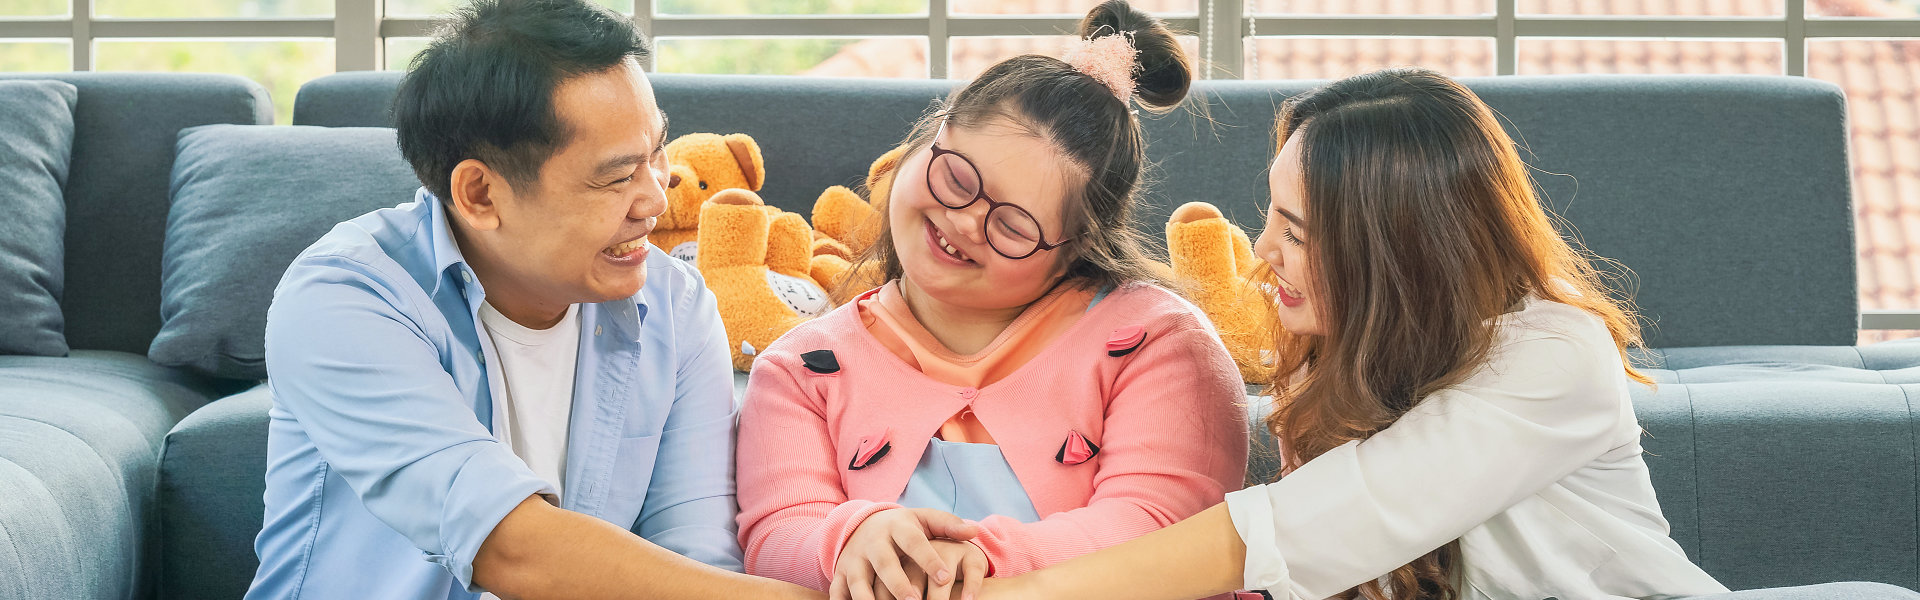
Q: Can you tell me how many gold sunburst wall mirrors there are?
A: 0